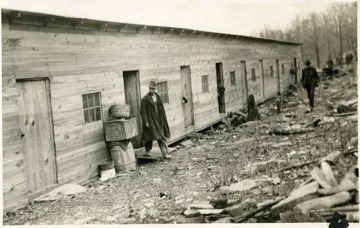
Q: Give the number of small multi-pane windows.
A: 7